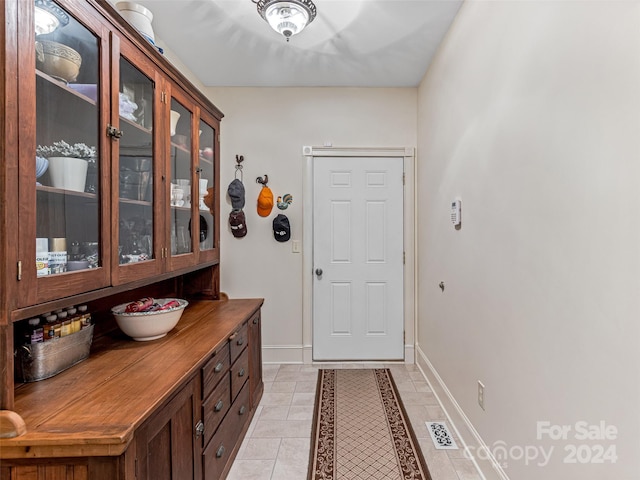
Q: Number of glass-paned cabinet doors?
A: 4